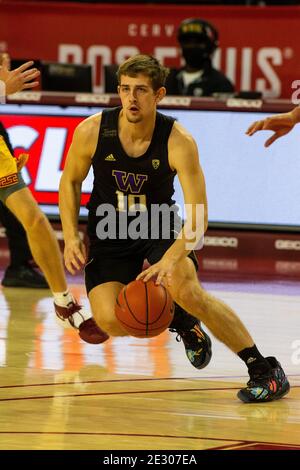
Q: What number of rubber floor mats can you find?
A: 0